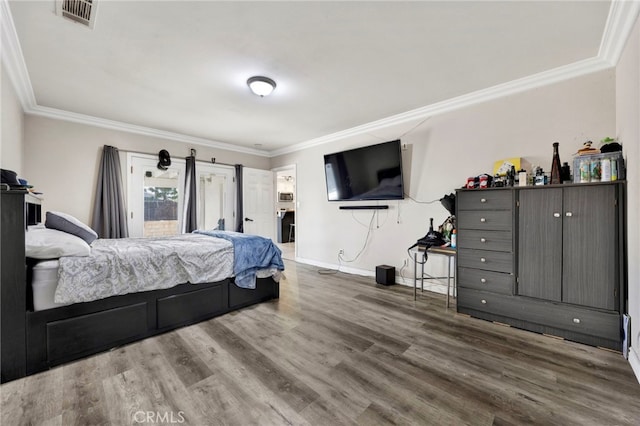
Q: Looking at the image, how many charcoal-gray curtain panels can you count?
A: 3